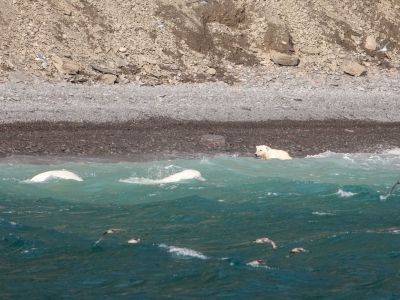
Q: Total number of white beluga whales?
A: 2